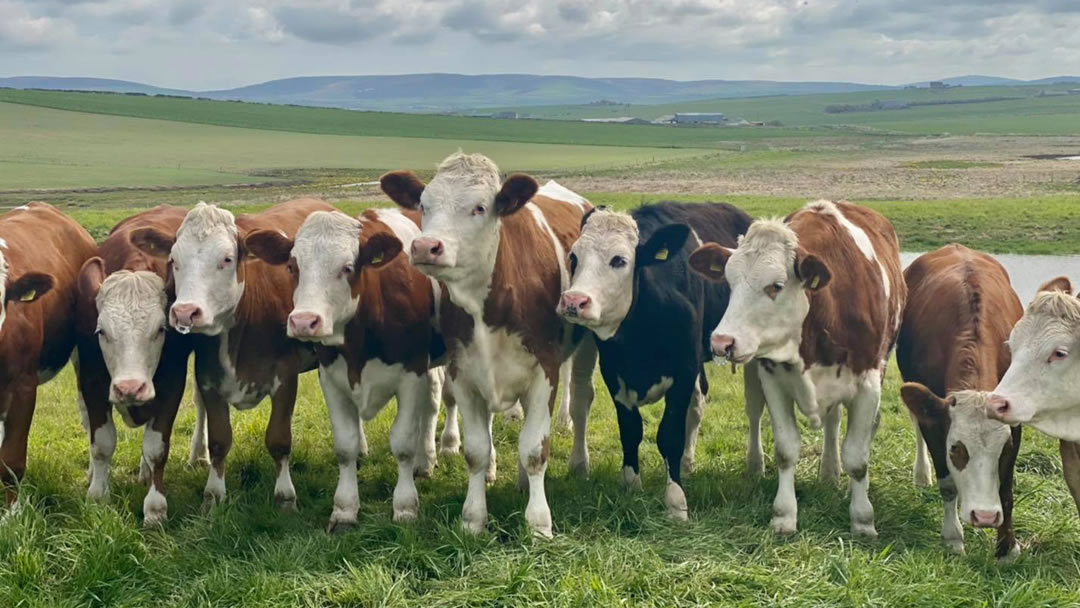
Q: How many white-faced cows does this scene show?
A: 9